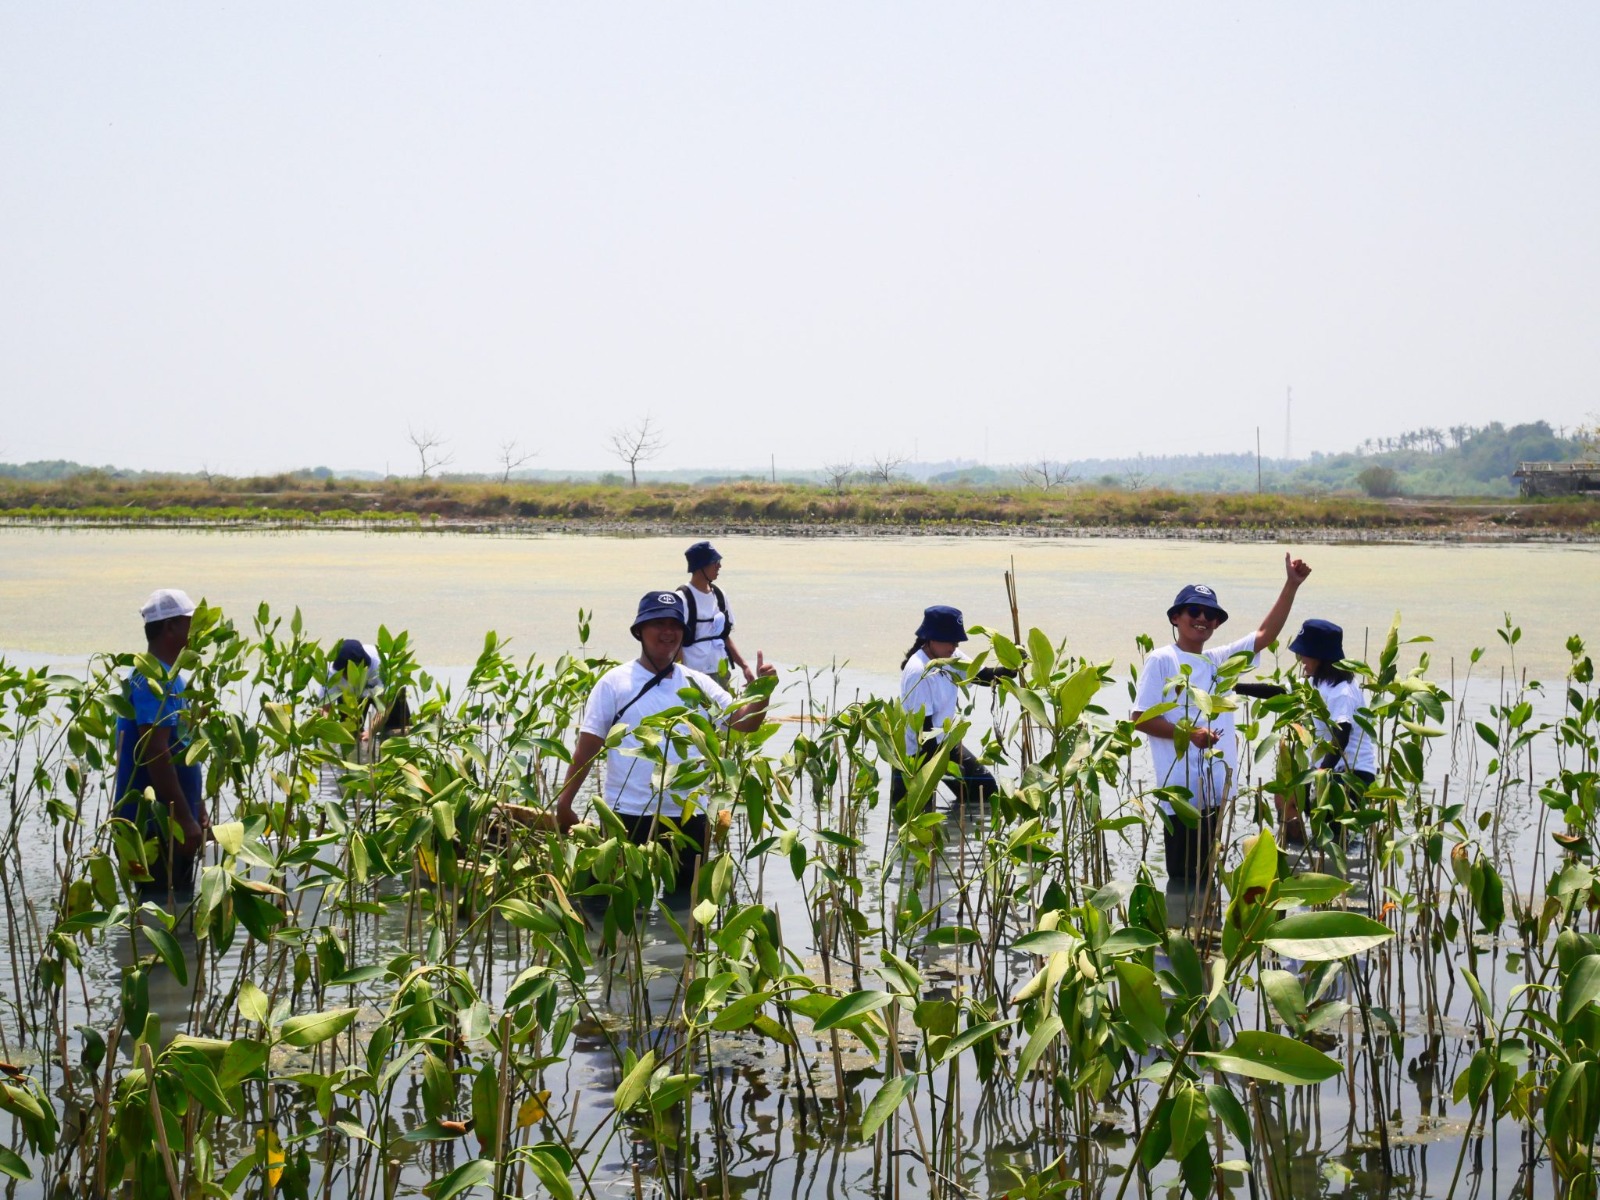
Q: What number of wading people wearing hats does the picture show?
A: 7